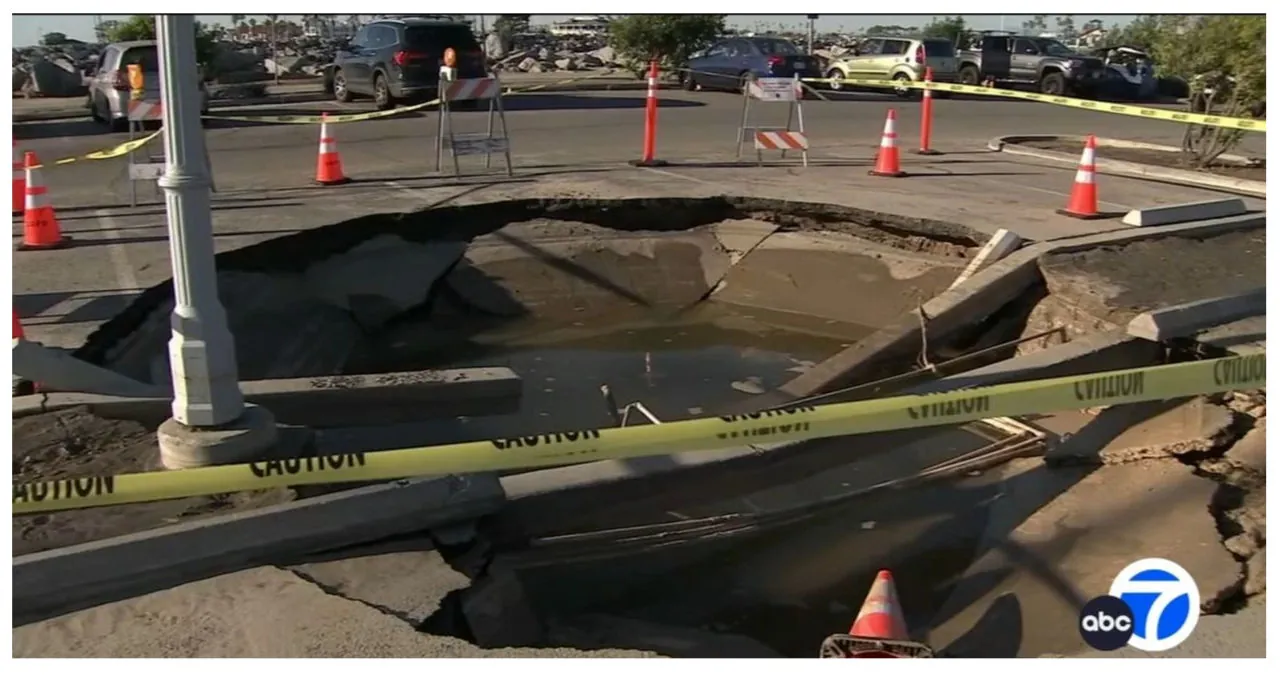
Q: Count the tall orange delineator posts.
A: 2